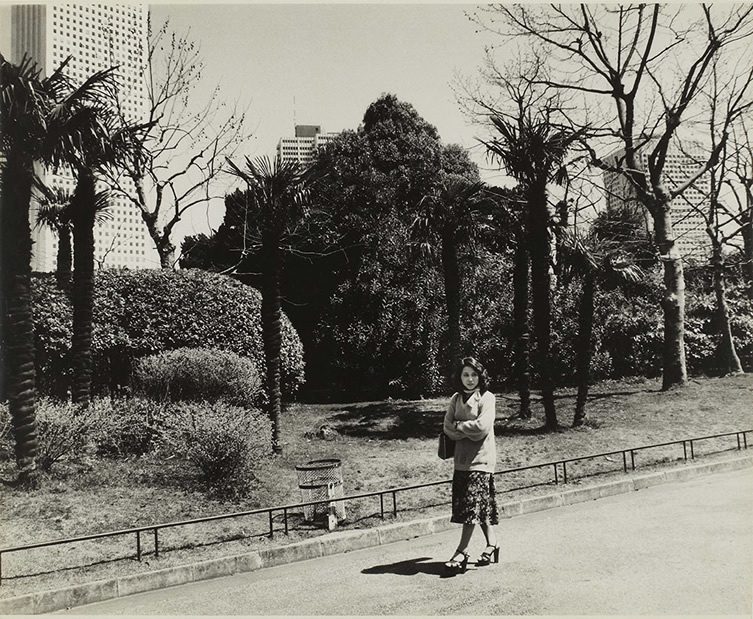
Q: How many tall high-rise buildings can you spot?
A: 3